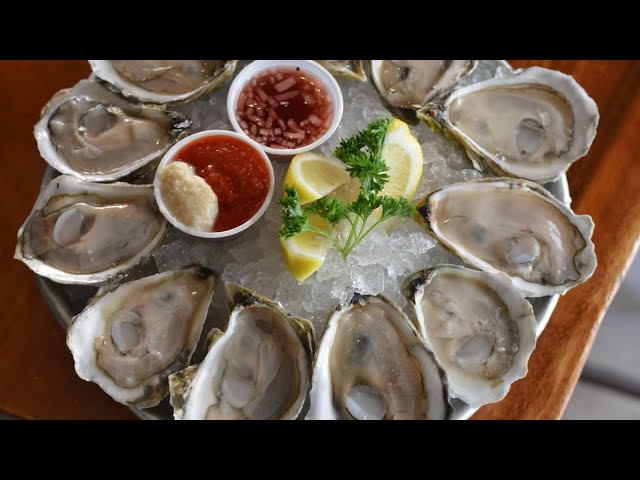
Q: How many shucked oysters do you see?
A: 11